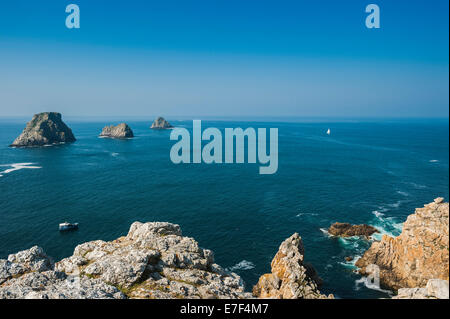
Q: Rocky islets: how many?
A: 3